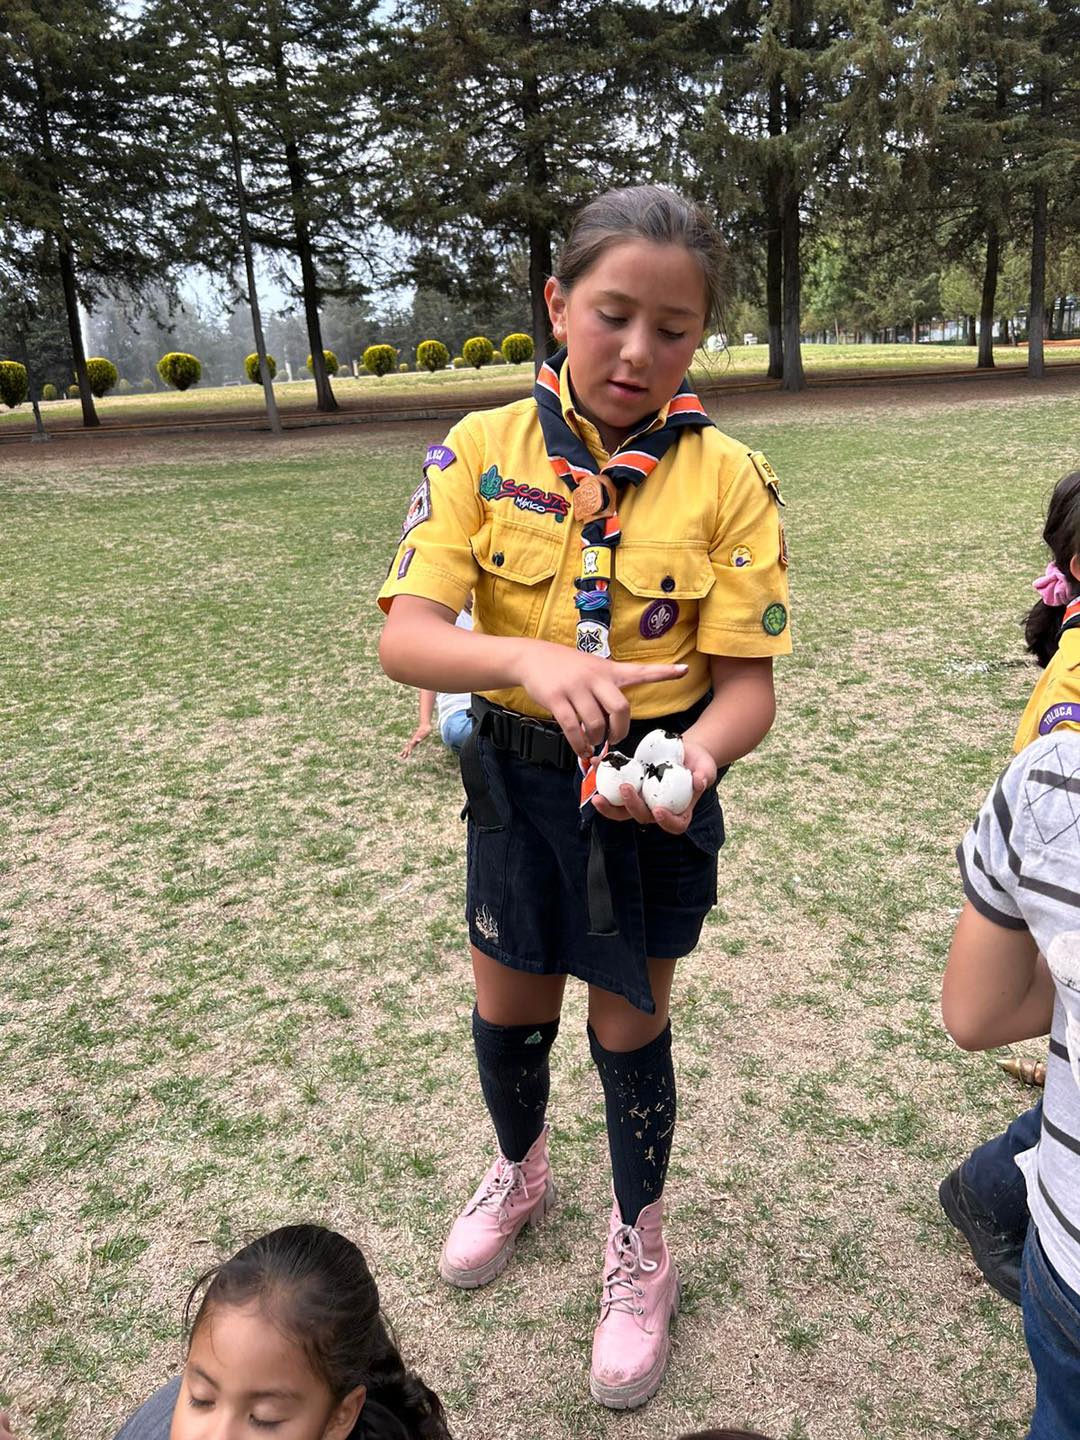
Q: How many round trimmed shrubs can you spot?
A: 9